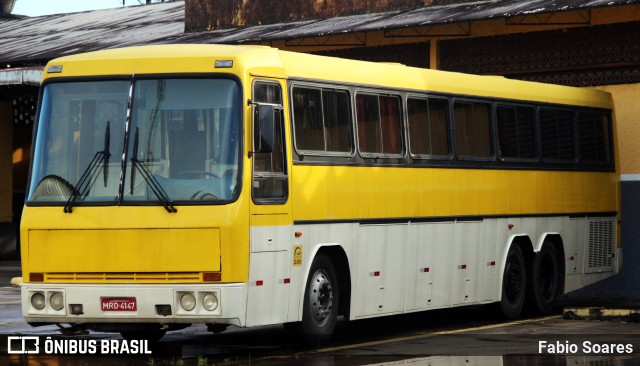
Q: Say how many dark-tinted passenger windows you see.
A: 7